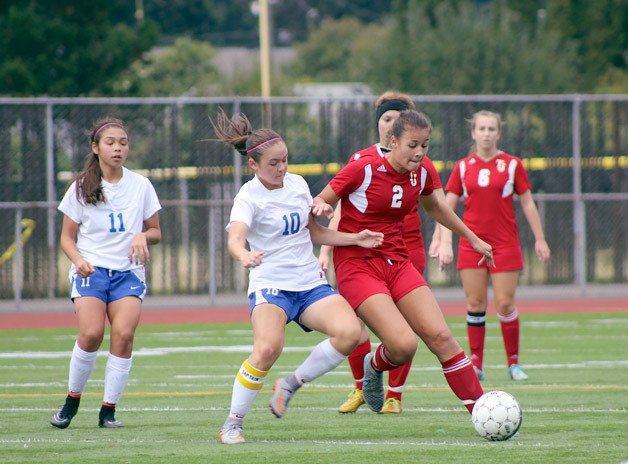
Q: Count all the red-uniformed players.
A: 3